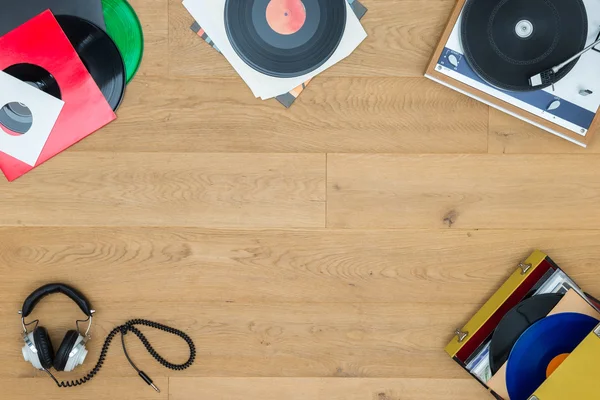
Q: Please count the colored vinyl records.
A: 2